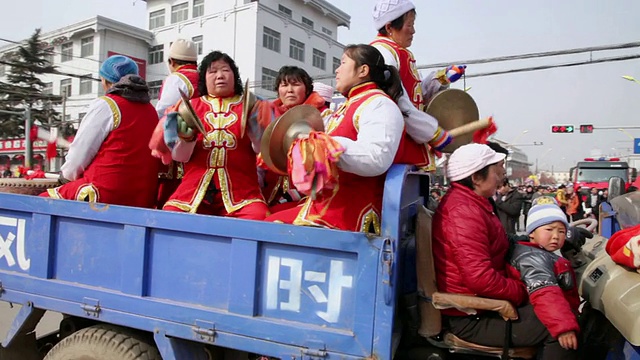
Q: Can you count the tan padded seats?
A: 1